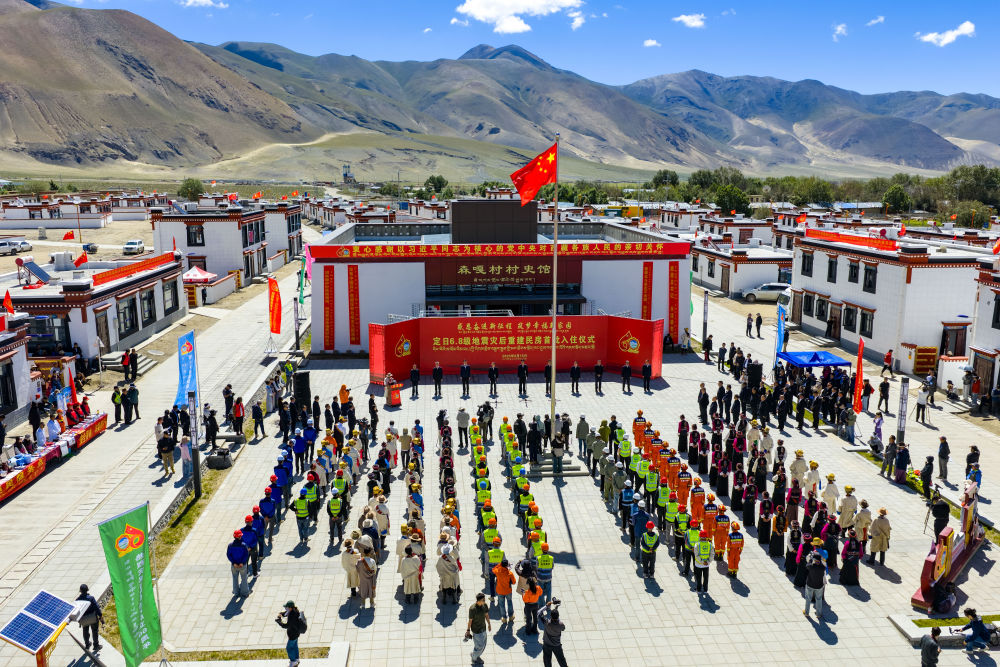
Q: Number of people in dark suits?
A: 10